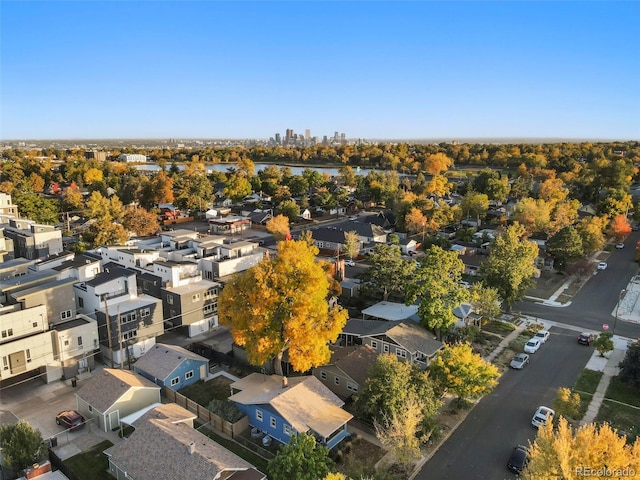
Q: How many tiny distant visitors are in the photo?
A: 0